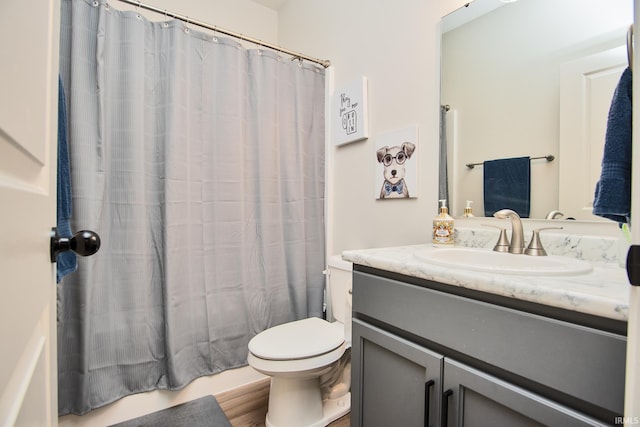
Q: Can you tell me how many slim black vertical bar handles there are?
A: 2